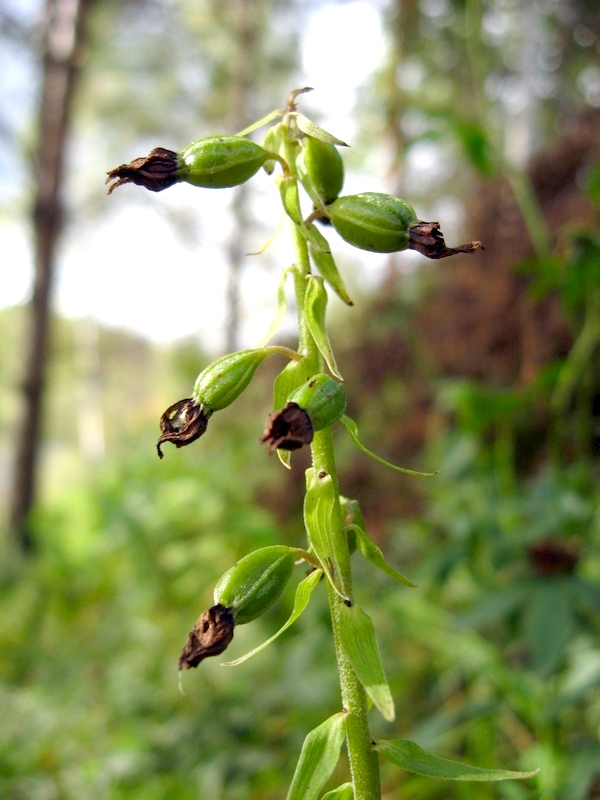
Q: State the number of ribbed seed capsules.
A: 6